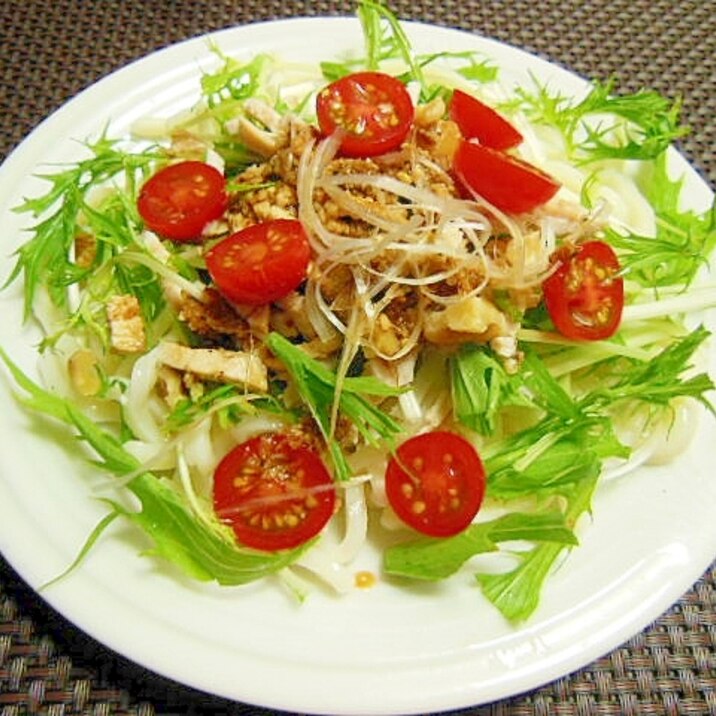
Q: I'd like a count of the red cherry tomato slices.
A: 8